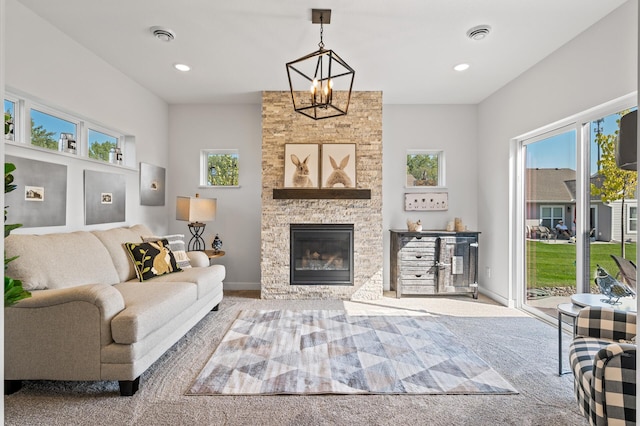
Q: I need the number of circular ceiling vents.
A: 2